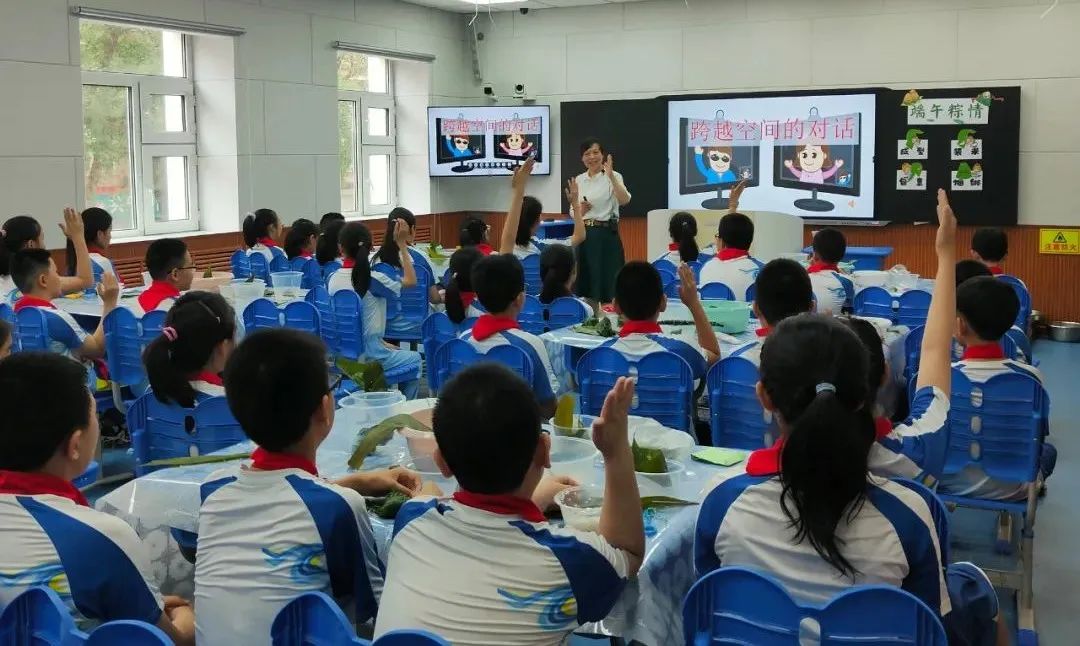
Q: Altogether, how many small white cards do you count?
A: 4